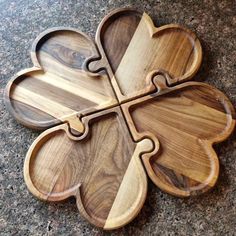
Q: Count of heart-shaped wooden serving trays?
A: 4